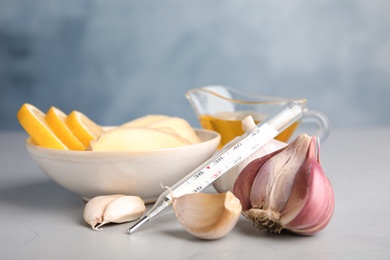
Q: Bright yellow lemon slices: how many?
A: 3